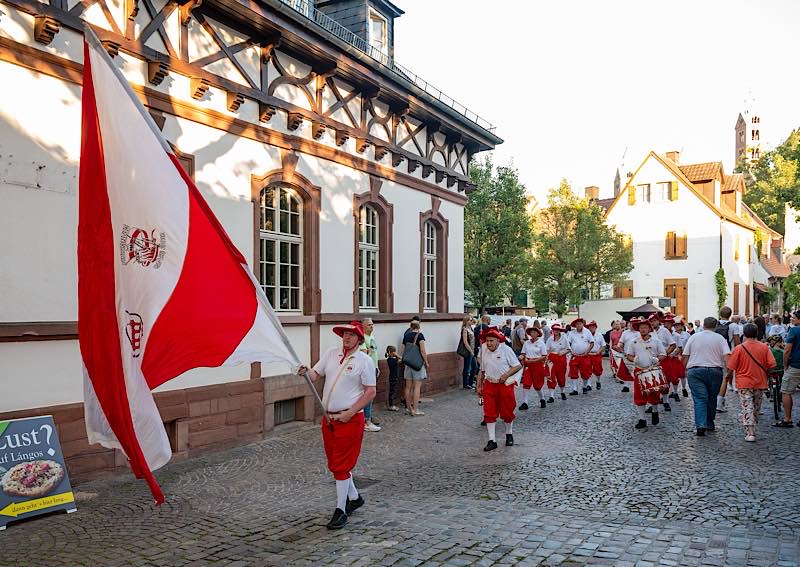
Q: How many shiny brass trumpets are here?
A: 0